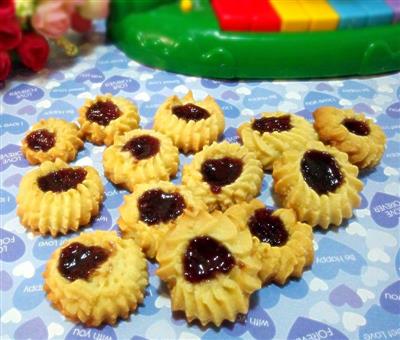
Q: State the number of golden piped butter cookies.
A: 13